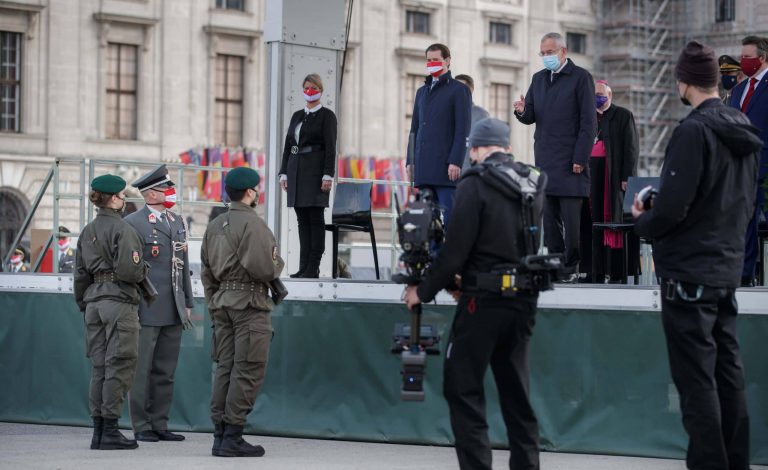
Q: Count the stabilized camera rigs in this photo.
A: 1